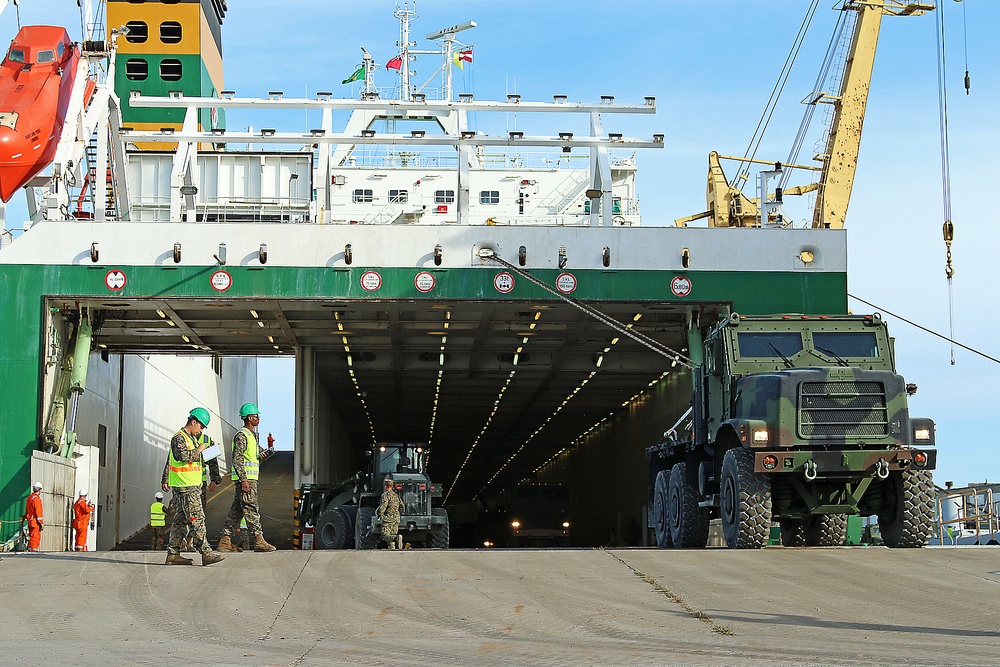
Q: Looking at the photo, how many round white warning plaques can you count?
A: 7